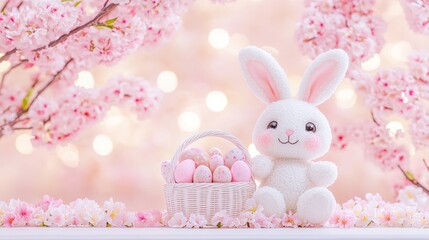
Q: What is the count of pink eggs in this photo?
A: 2